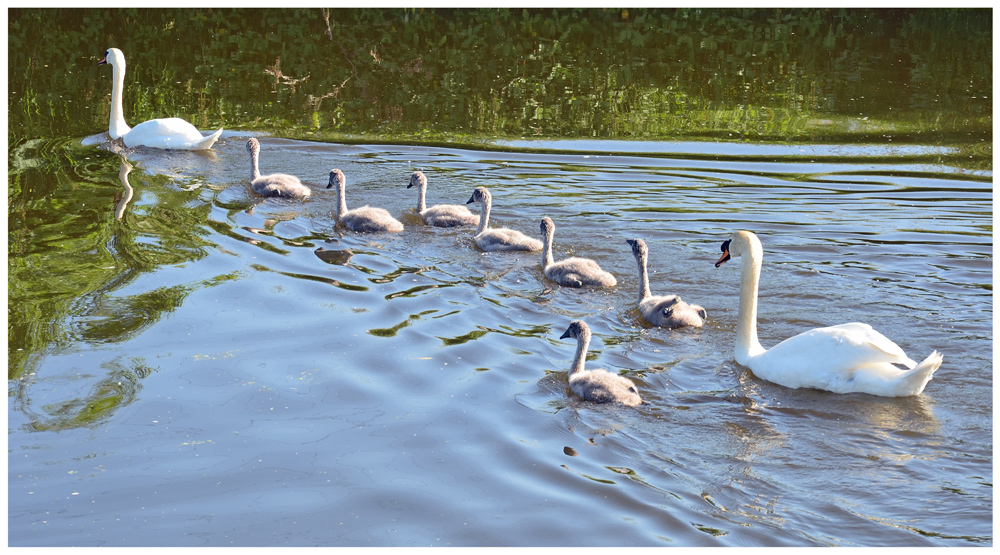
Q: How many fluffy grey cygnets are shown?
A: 7